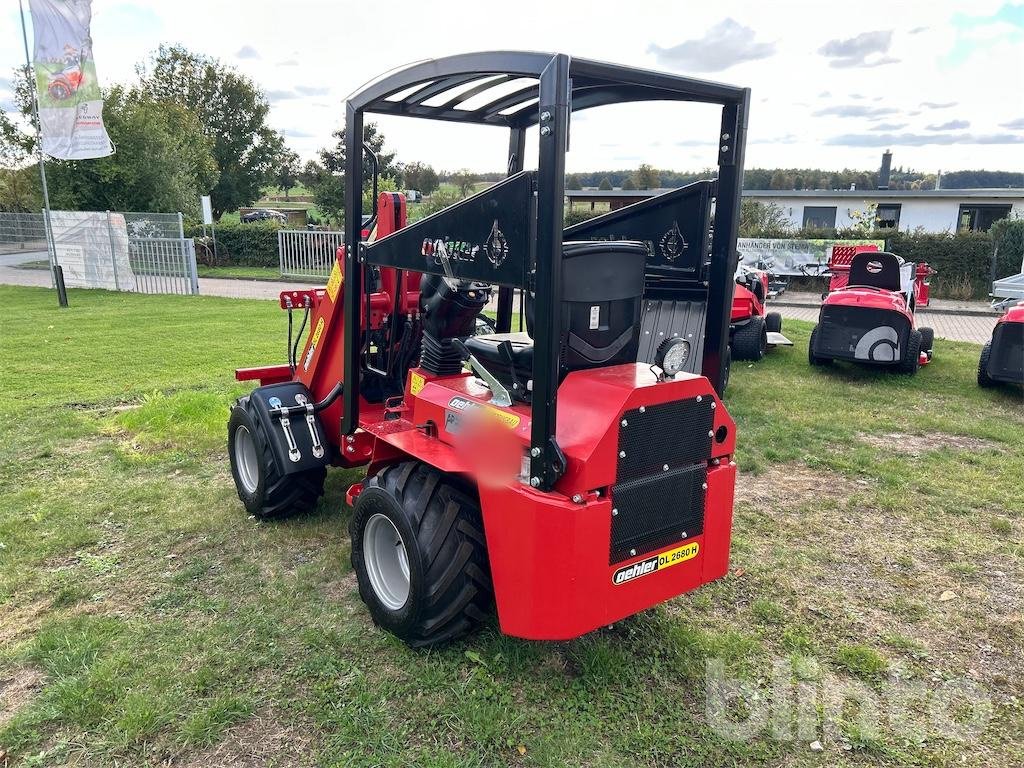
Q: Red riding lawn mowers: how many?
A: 3